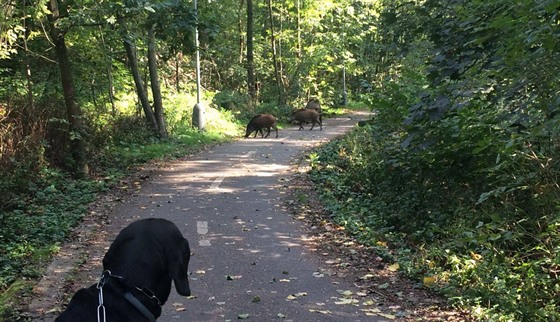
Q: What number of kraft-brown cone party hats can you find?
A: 0